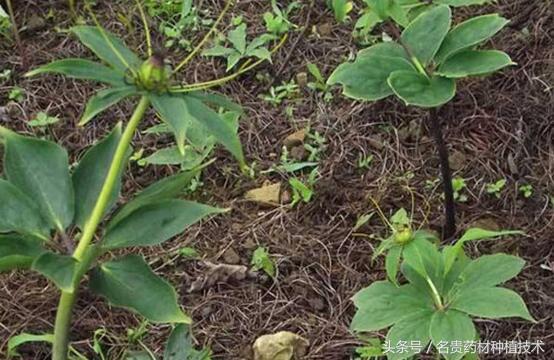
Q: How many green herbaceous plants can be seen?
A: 3